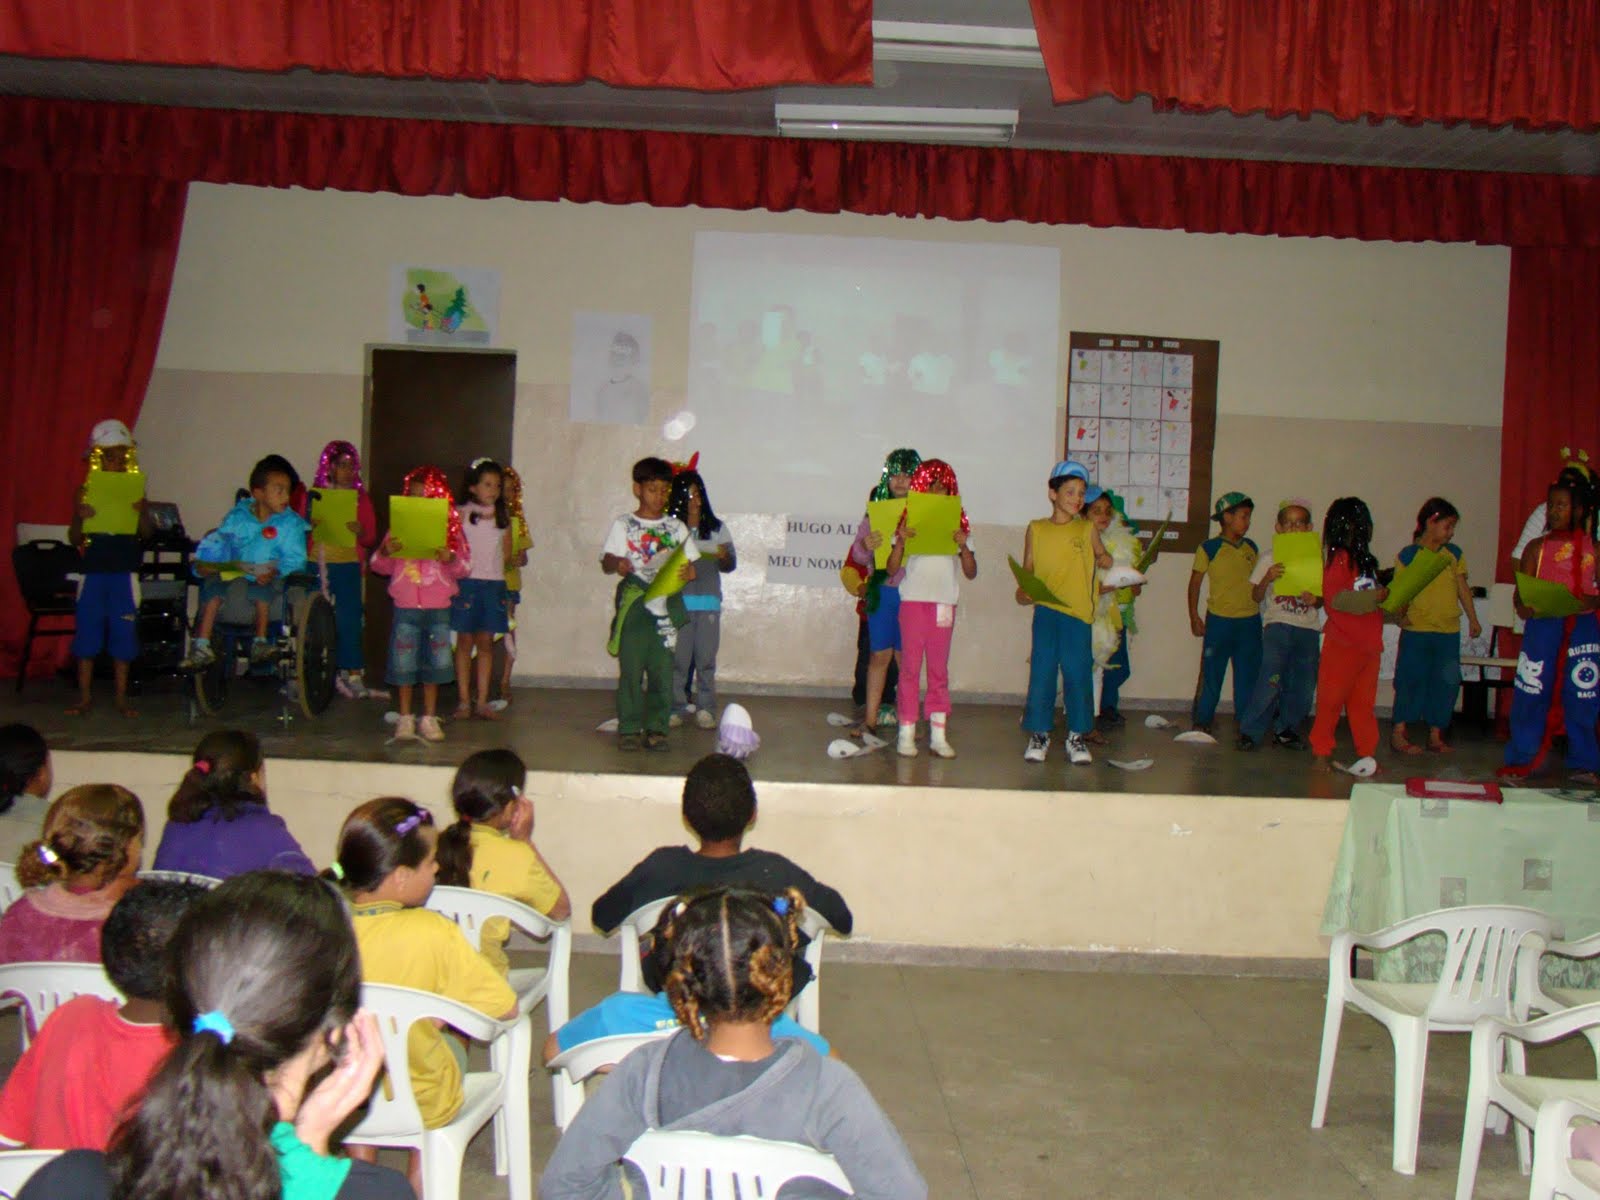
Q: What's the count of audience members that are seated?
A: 10